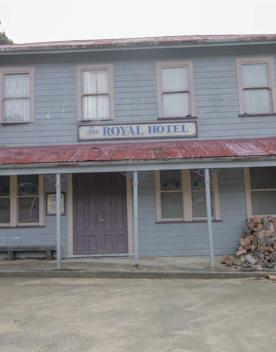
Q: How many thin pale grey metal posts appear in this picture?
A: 3